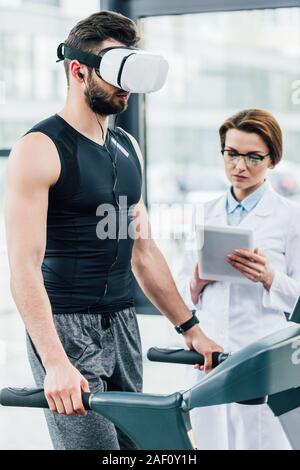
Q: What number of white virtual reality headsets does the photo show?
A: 1